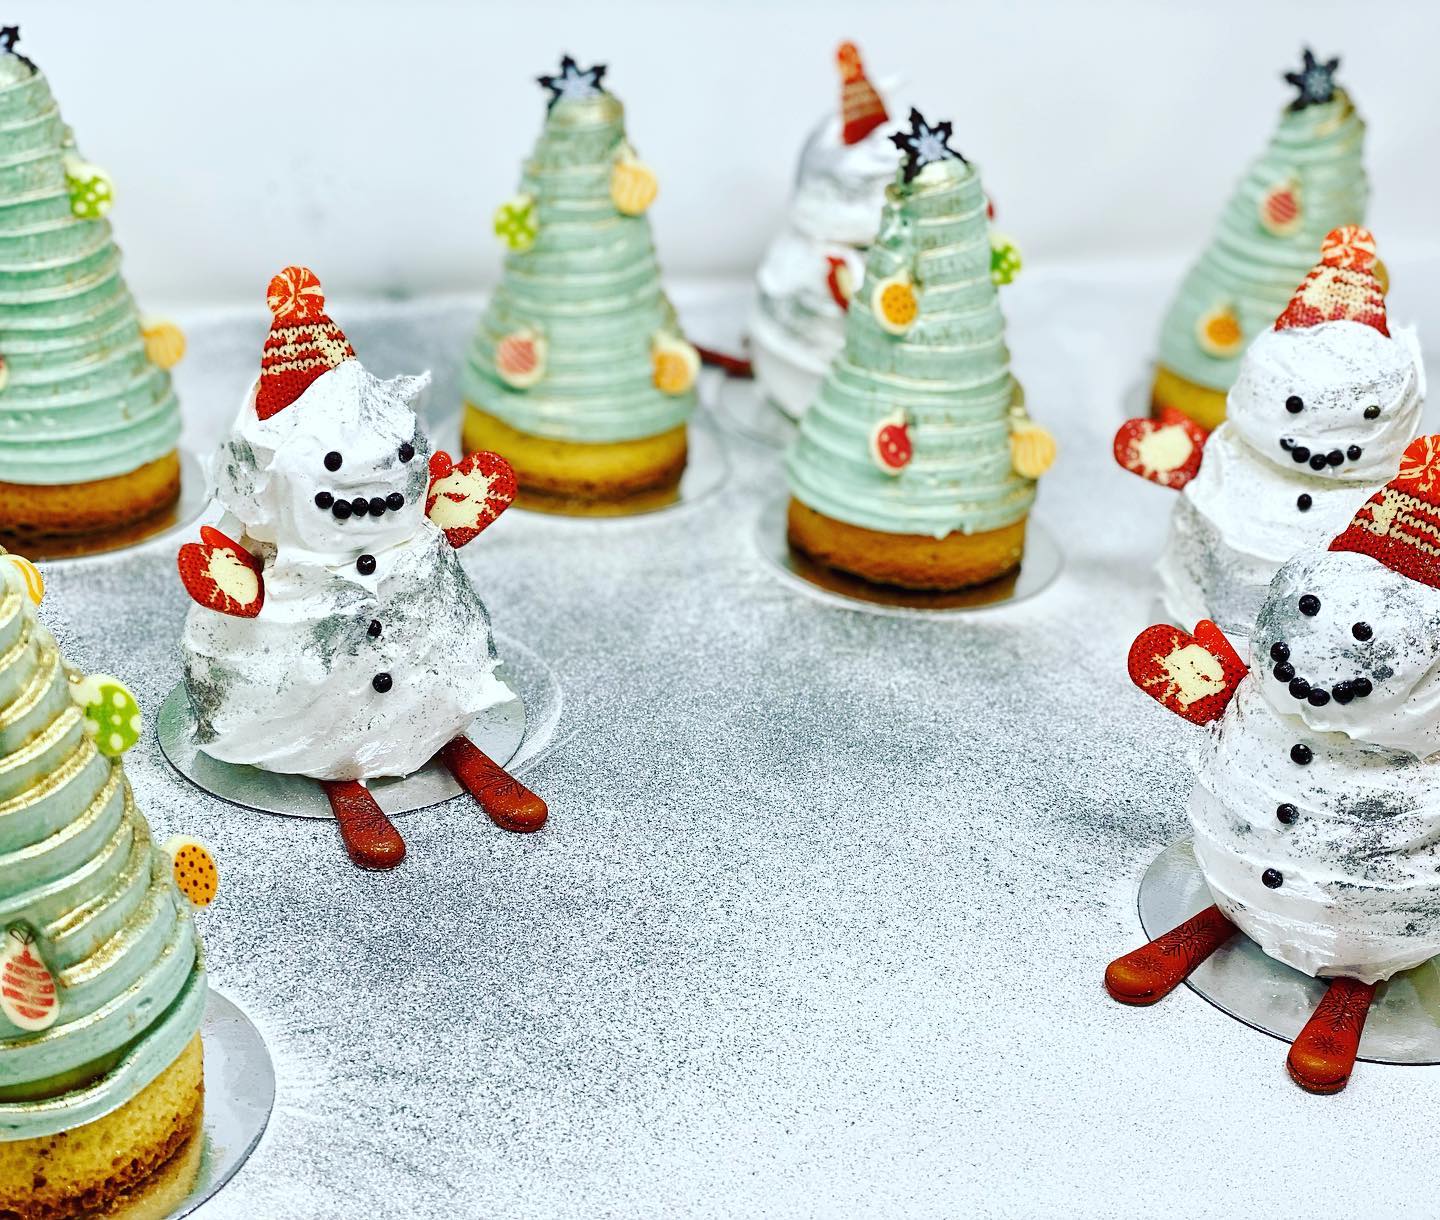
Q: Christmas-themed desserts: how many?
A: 9